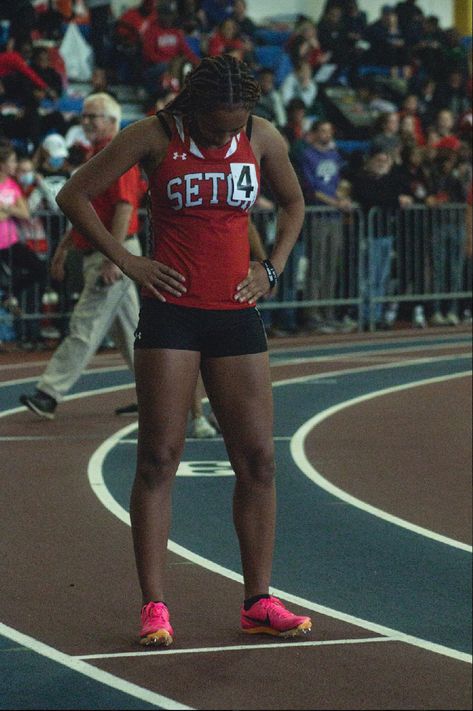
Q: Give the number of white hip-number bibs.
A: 1